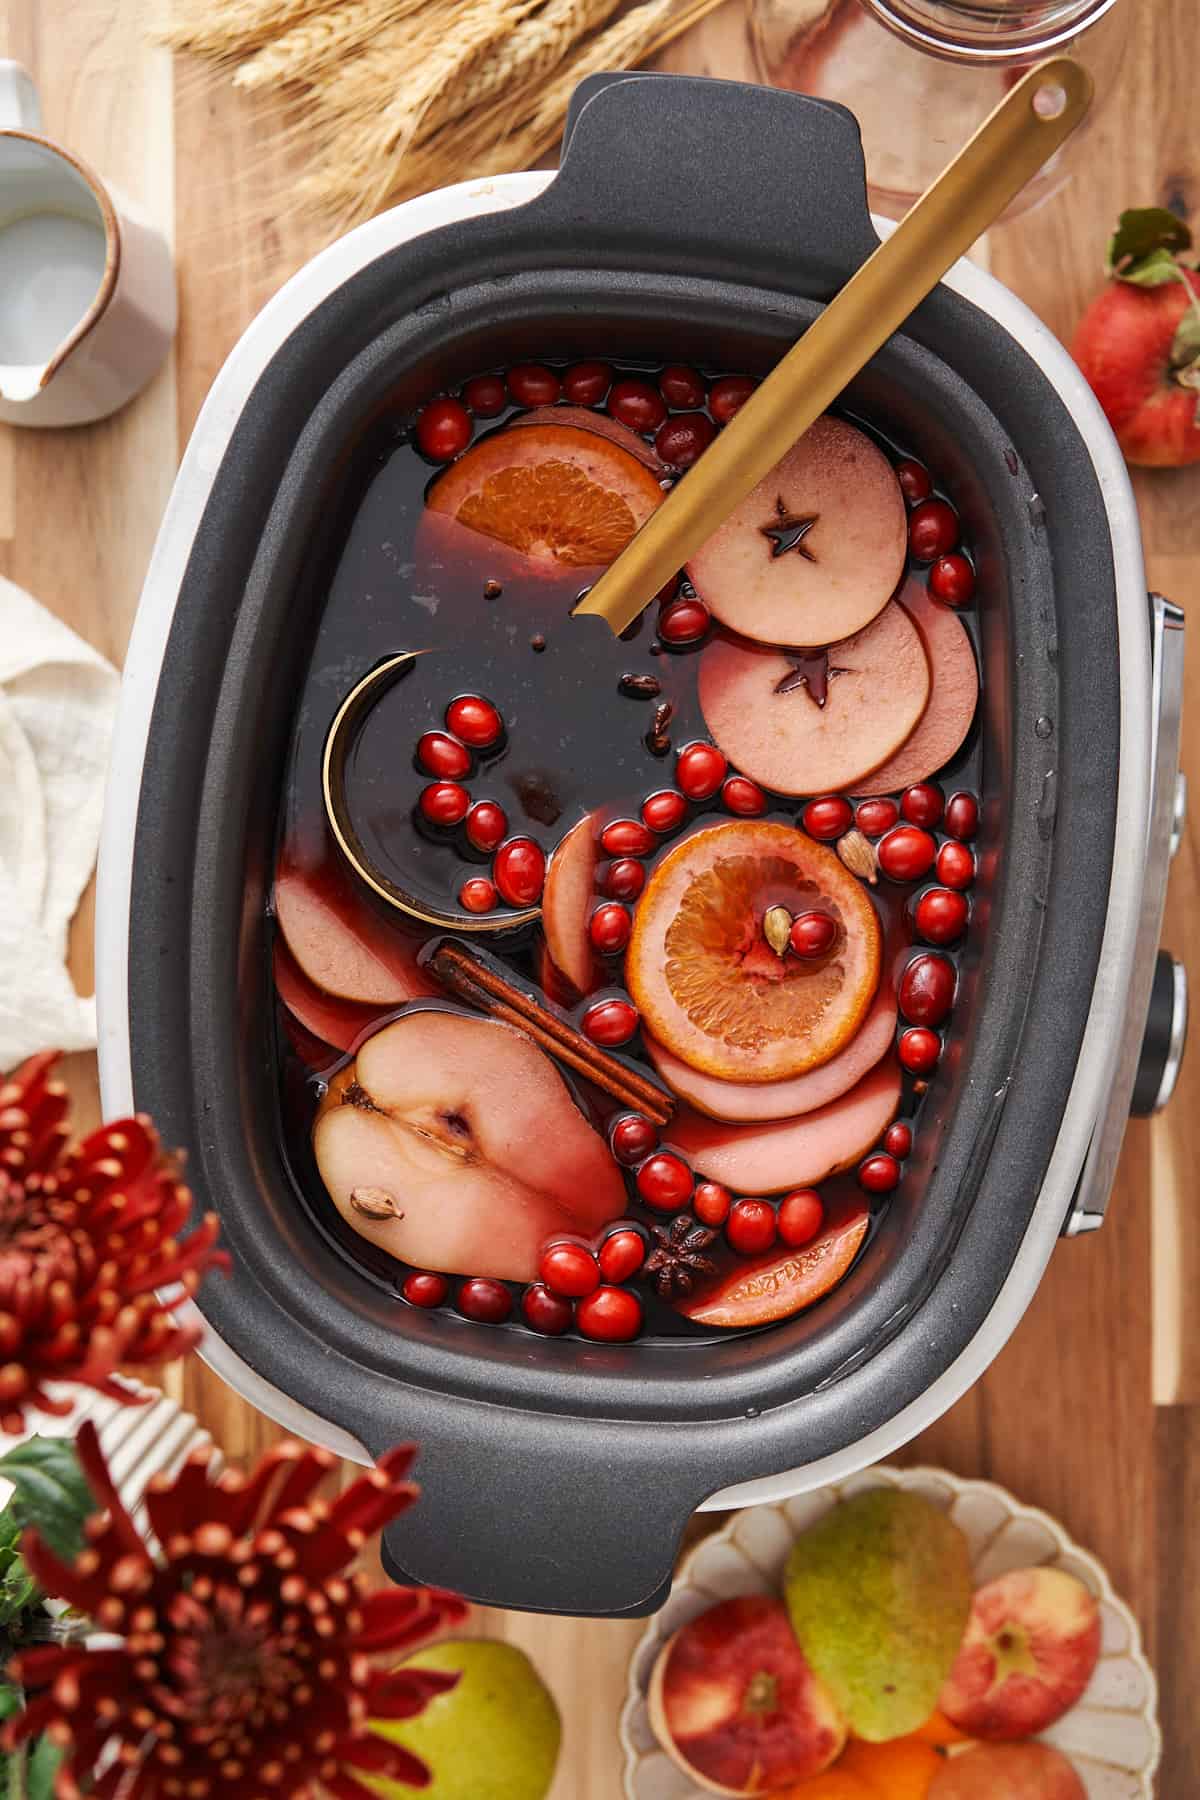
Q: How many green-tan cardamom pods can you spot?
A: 3